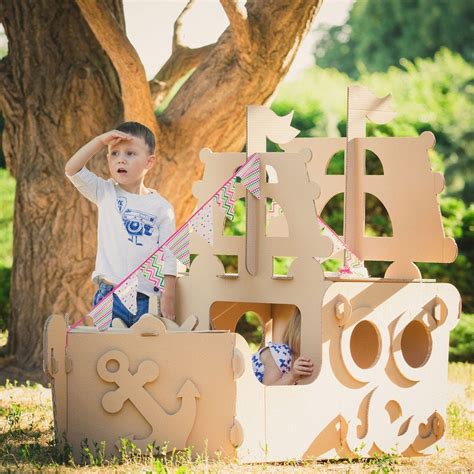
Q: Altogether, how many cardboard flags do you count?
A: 2